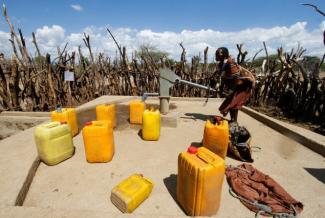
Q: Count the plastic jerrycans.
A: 9